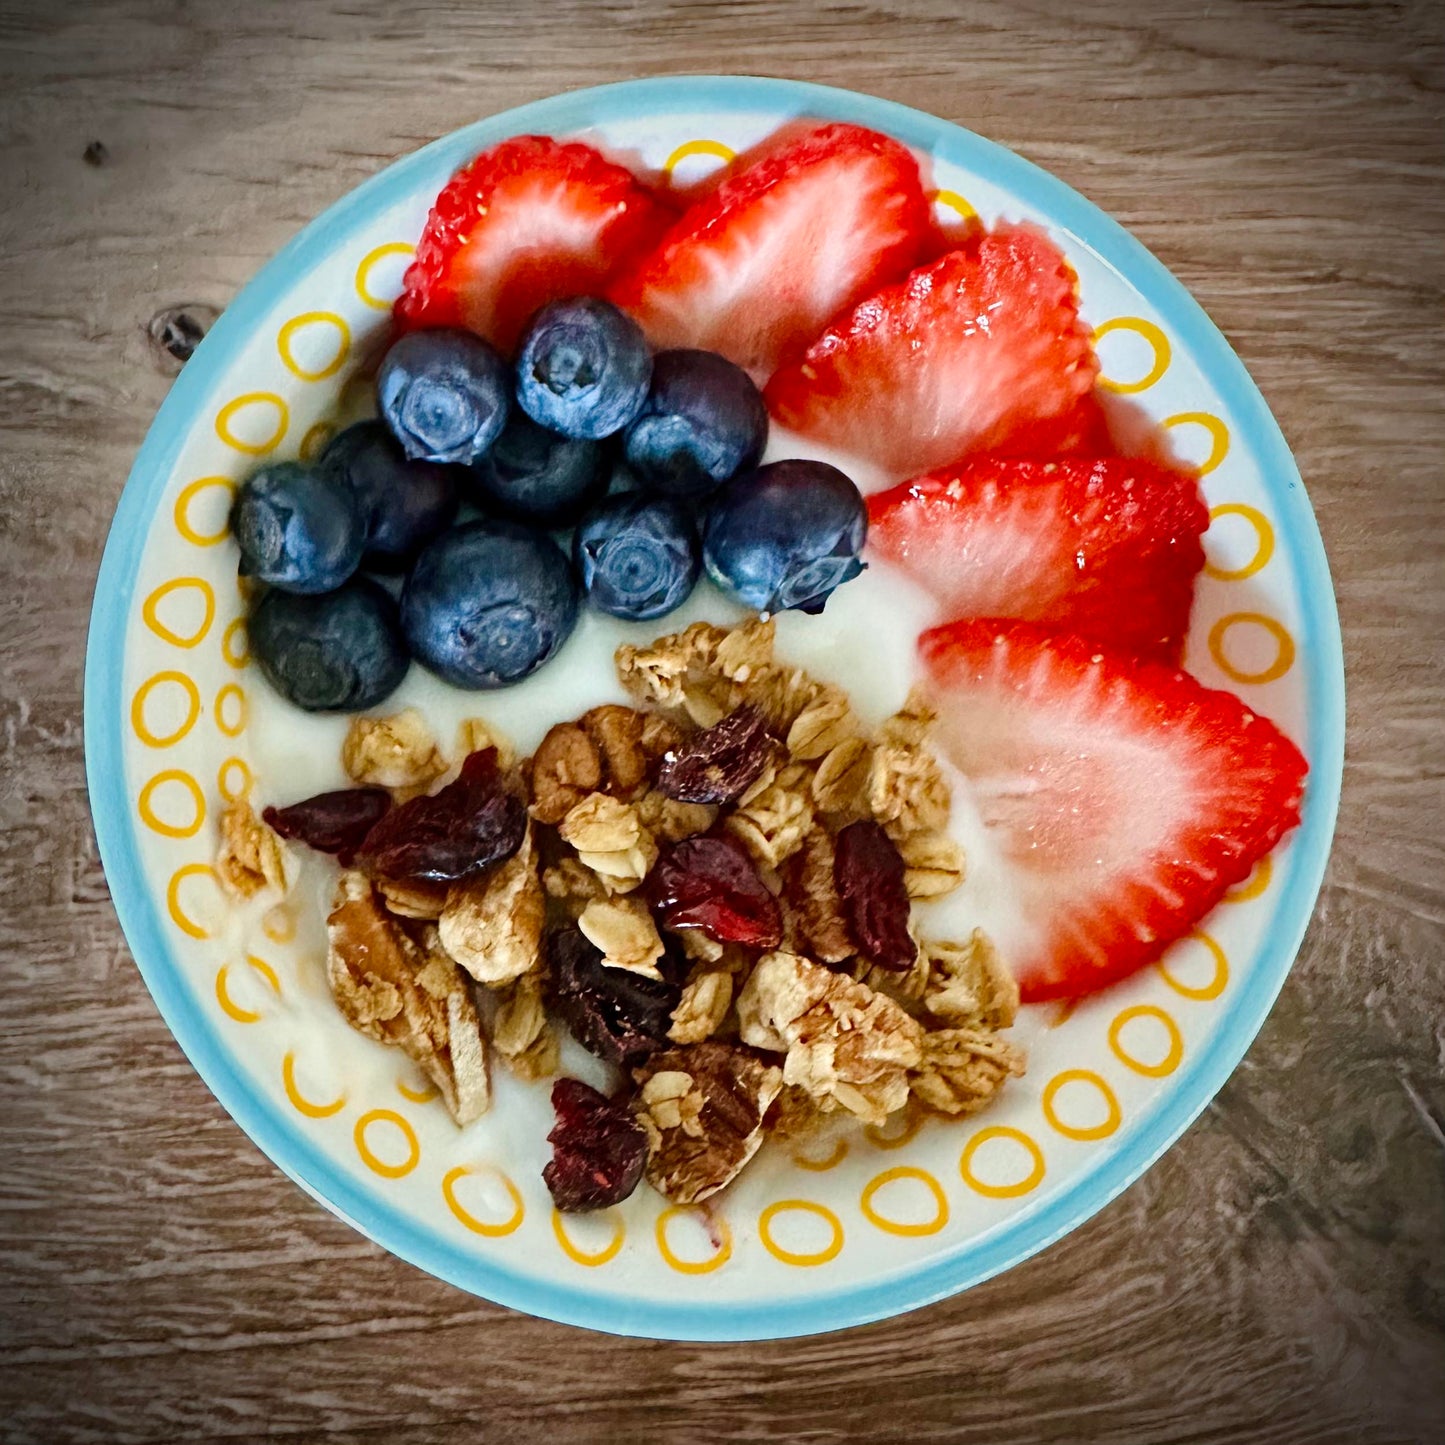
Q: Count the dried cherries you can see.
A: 7